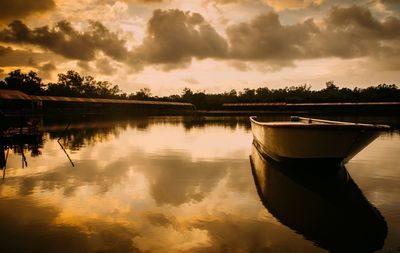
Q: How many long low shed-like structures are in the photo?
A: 2